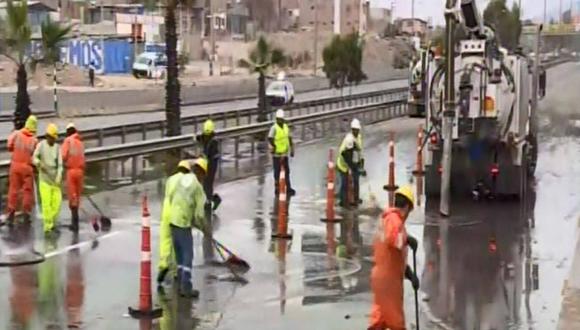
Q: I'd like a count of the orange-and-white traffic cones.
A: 5